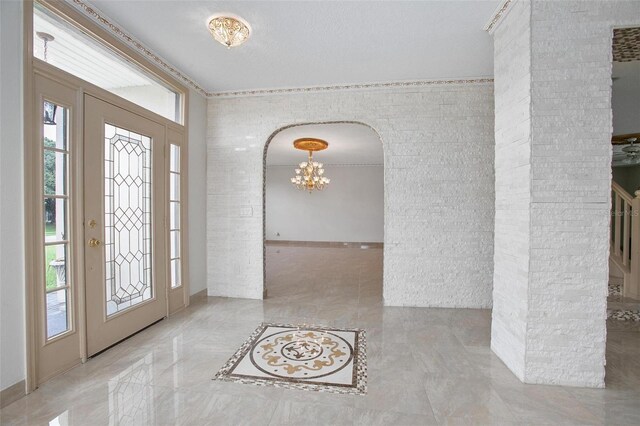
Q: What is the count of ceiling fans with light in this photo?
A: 1